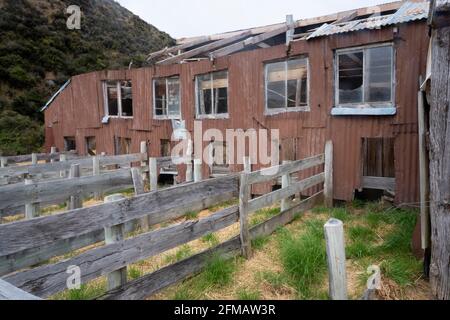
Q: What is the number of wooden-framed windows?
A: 5